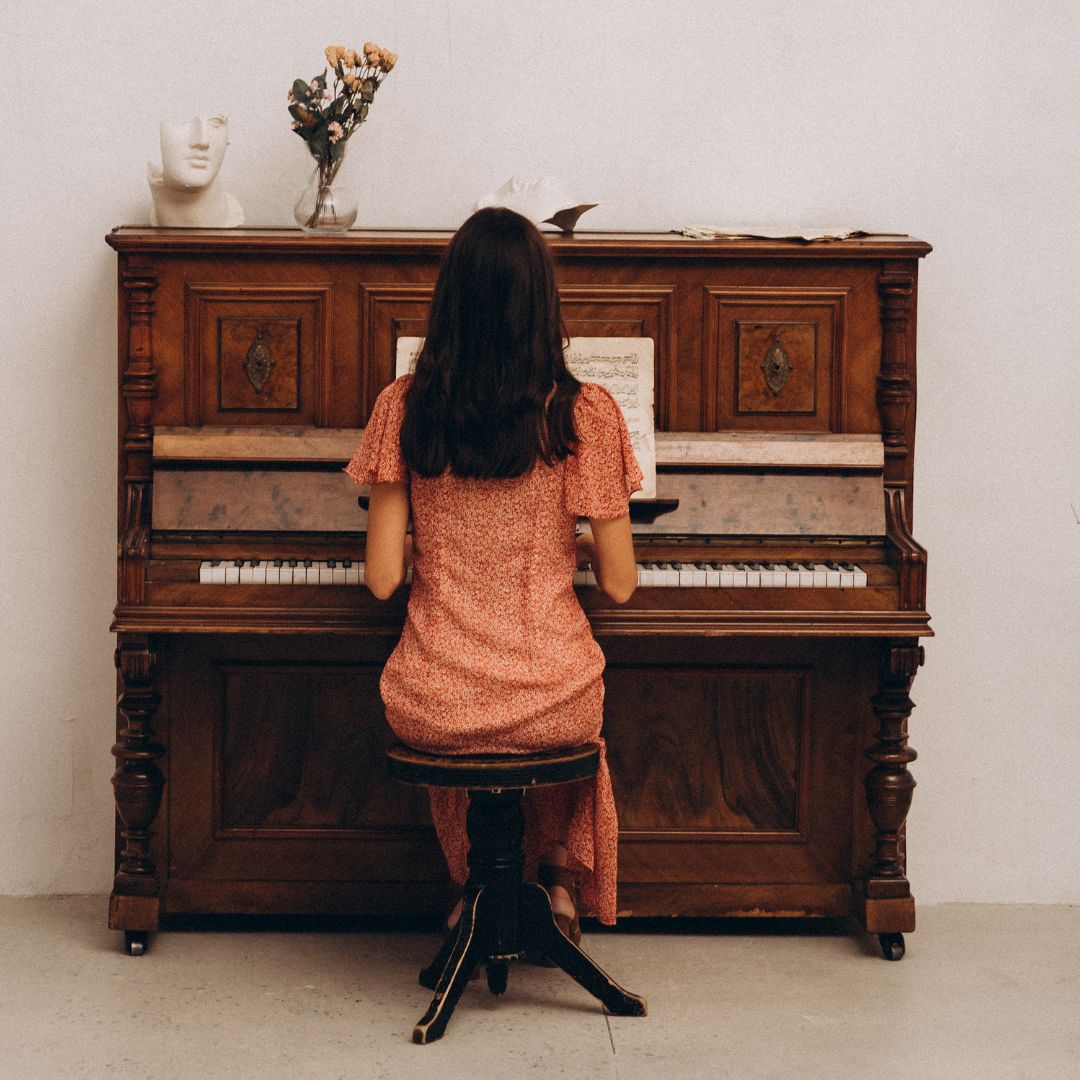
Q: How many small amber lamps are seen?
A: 0